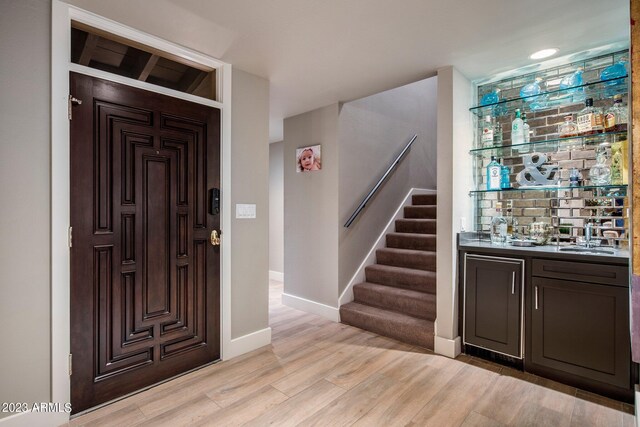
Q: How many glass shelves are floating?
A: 3